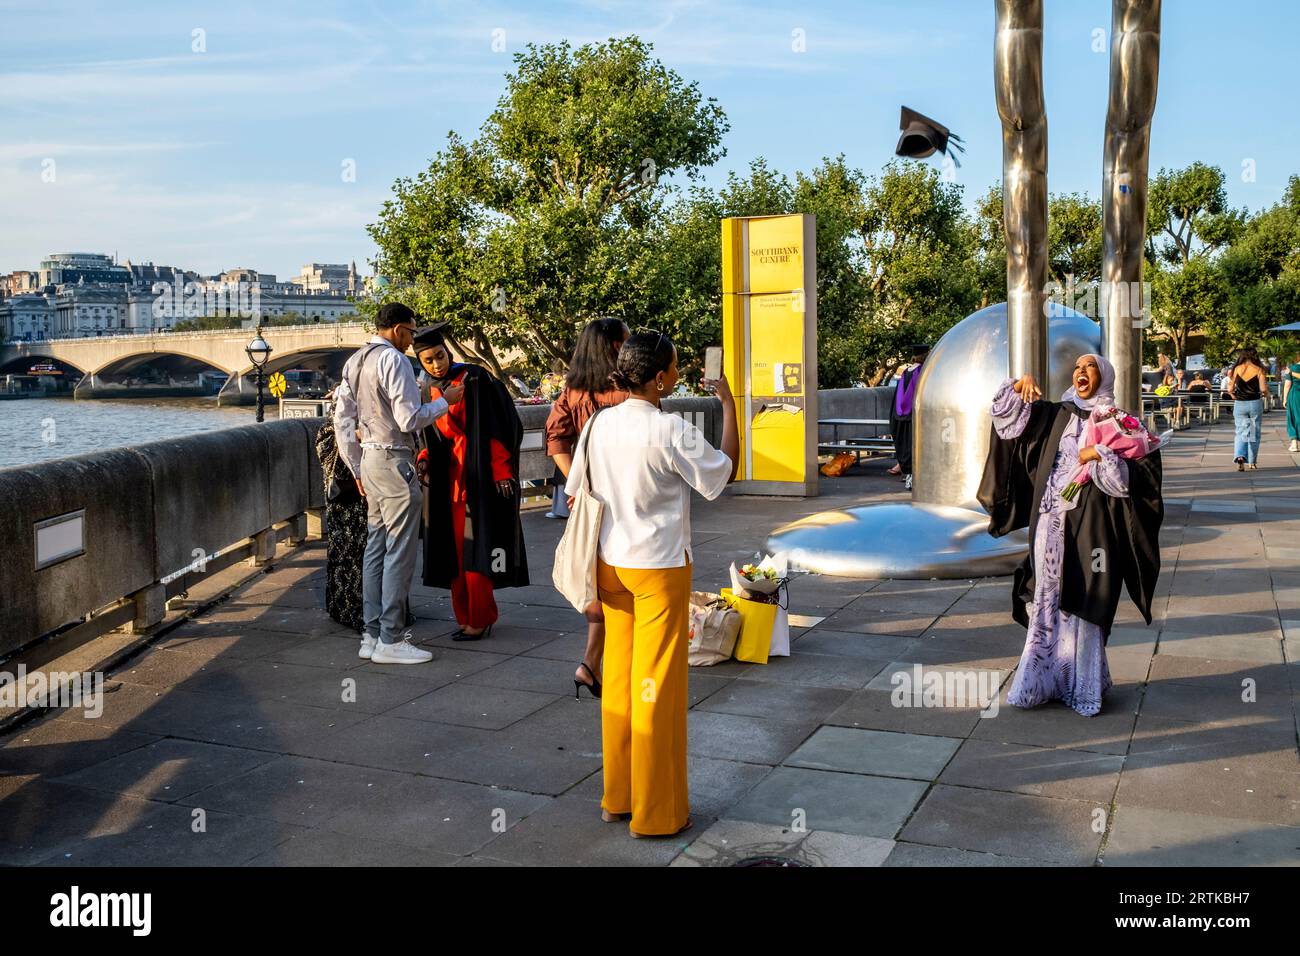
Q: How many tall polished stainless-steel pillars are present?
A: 2